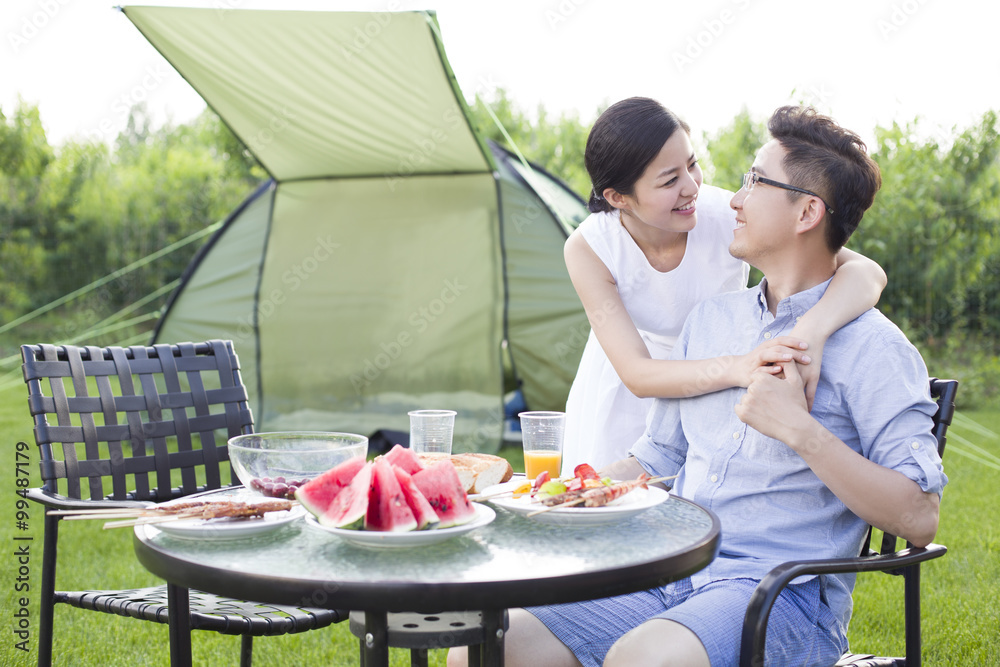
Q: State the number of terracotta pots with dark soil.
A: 0